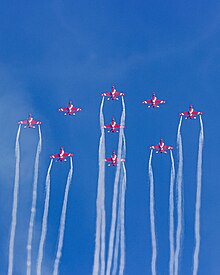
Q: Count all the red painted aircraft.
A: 9